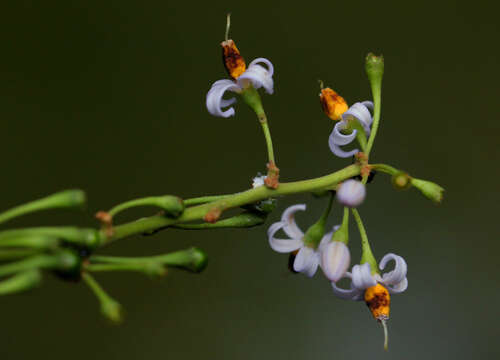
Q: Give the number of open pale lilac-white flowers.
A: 4